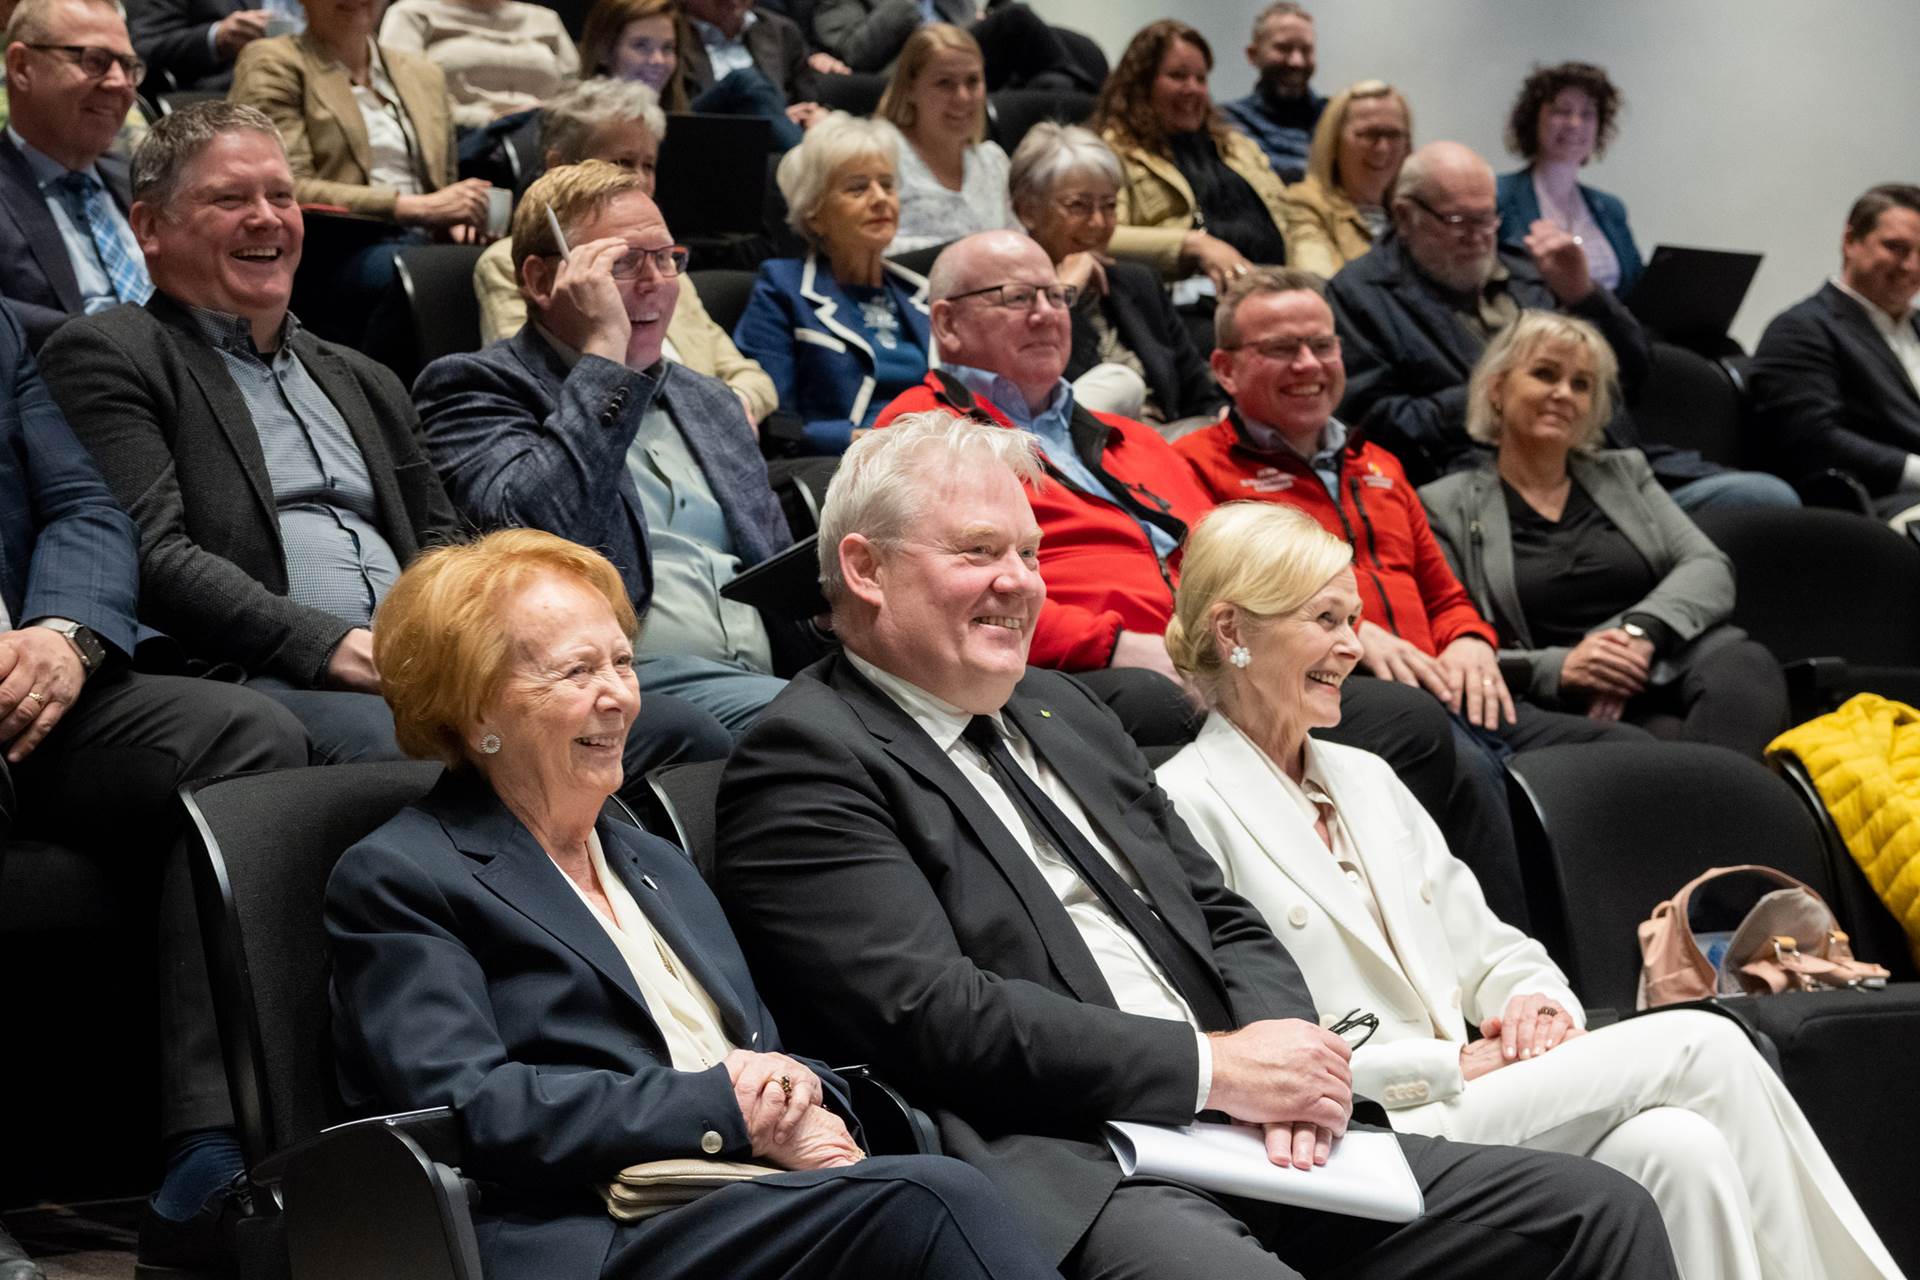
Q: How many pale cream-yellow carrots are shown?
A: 0